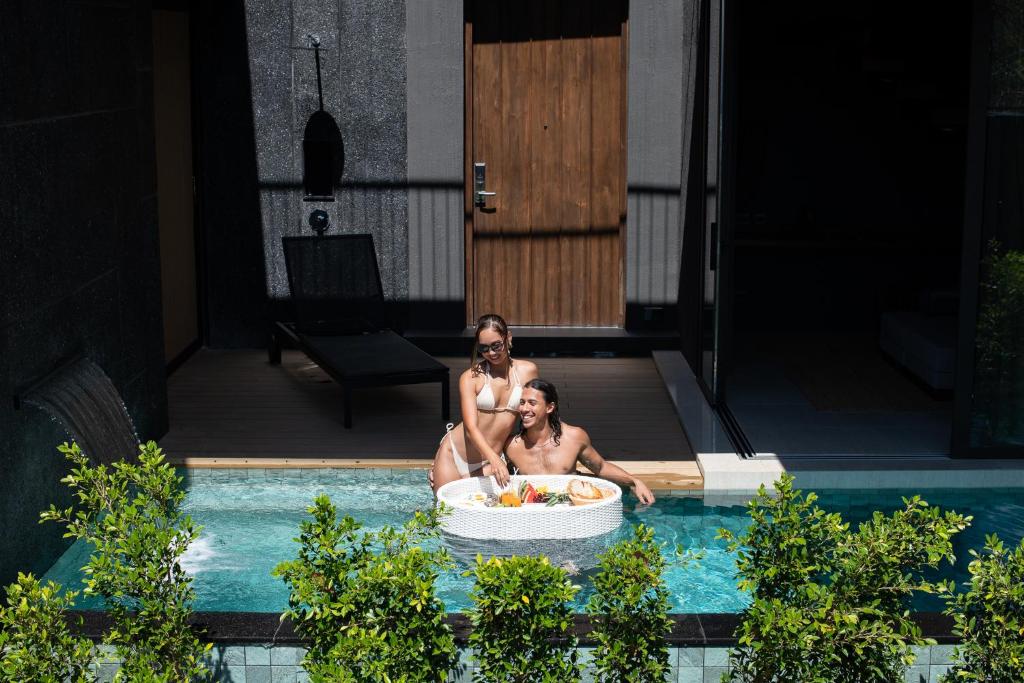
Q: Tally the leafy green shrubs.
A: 7